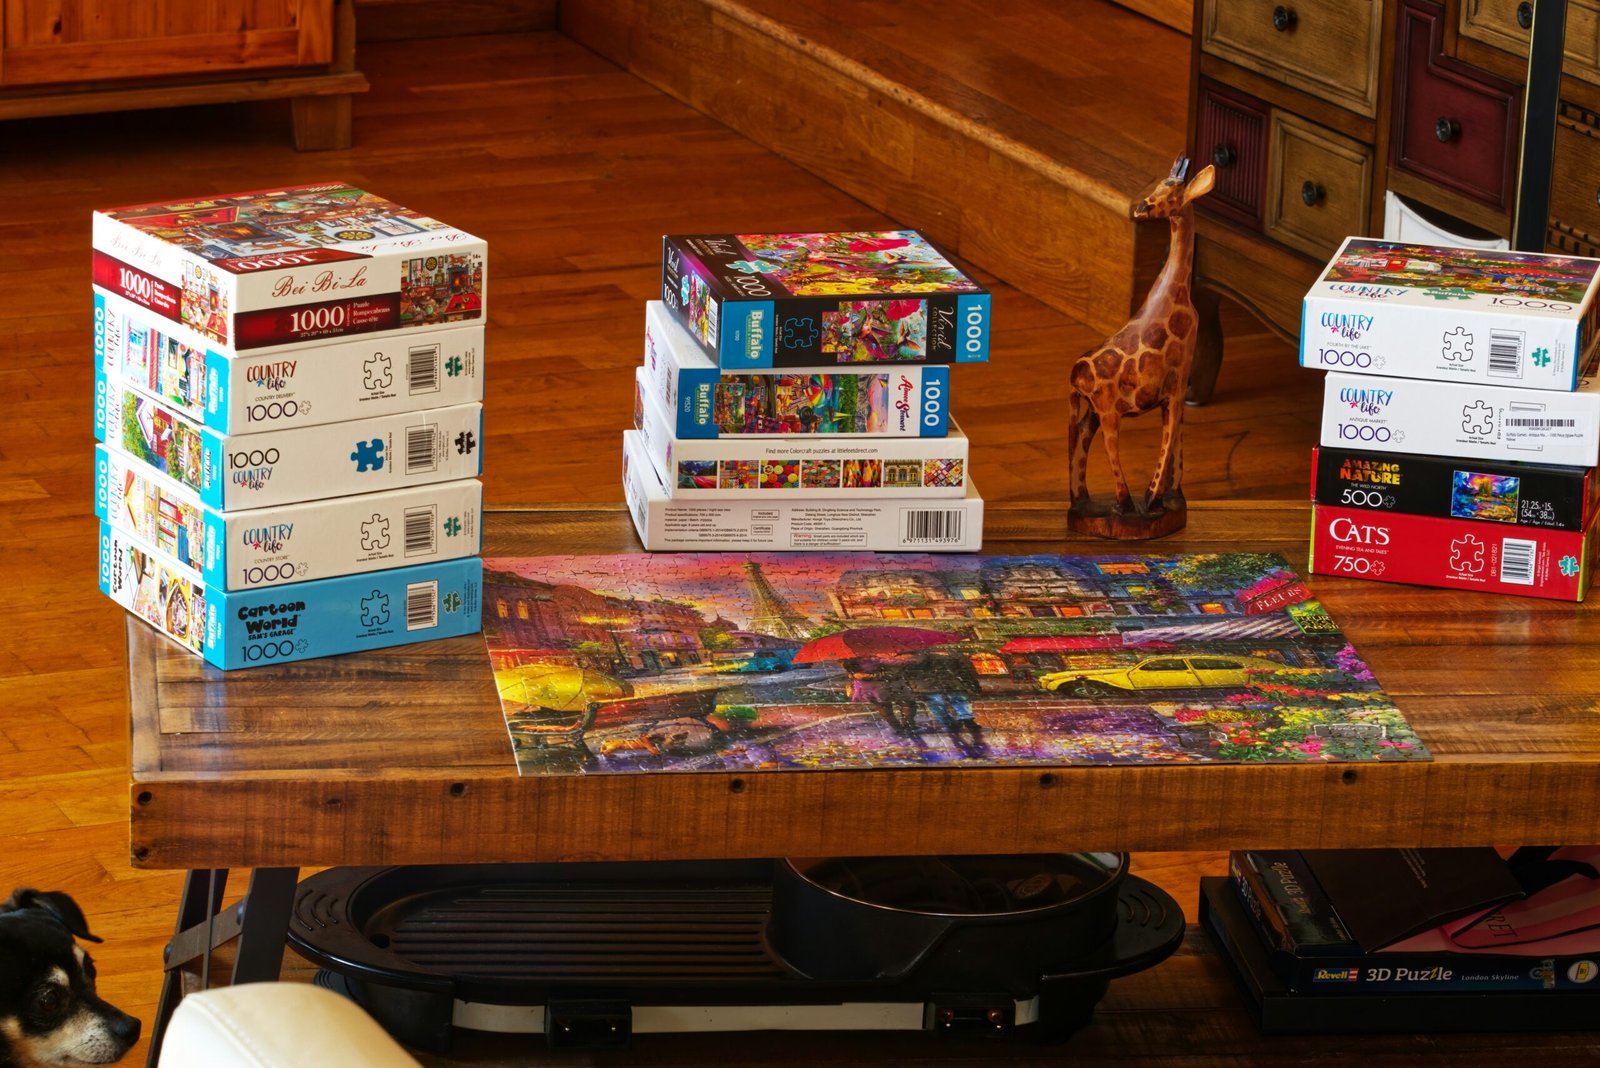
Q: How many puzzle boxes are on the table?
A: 13